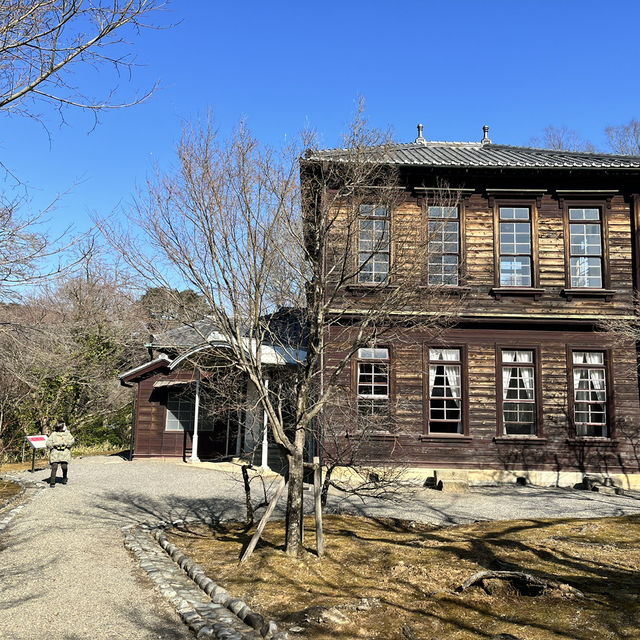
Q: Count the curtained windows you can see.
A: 3